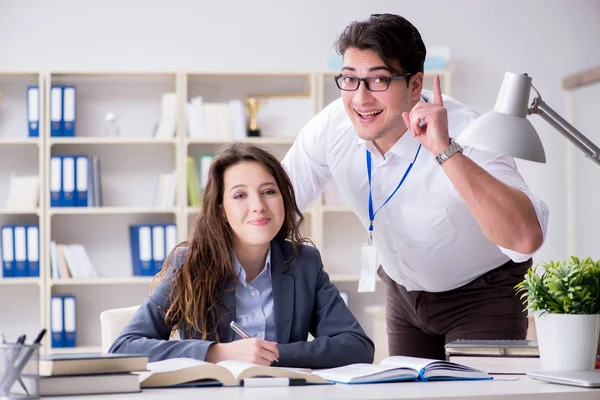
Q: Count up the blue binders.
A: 14